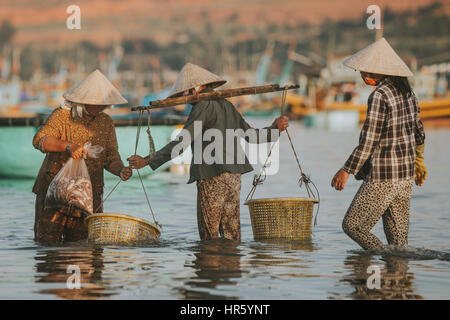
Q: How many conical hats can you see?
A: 3